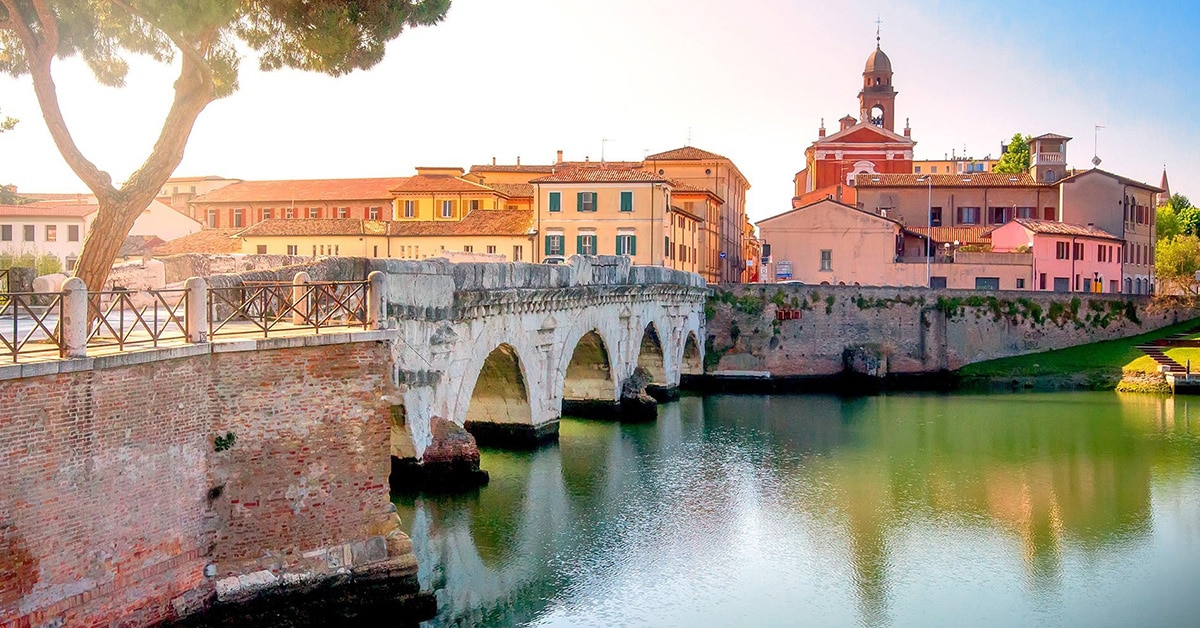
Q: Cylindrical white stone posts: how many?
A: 4